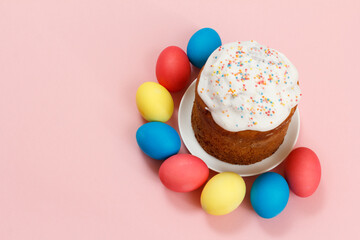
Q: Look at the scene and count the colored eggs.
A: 8